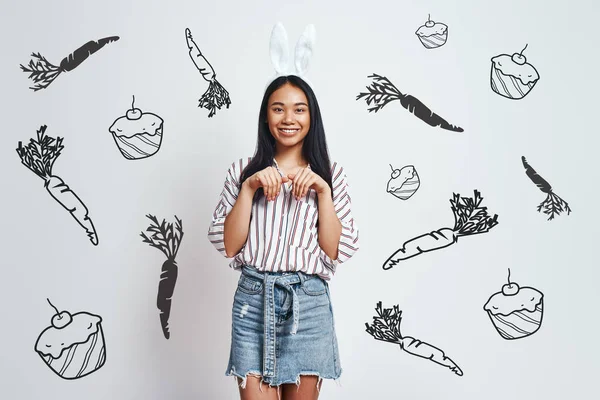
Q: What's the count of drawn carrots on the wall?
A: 8